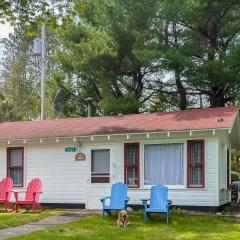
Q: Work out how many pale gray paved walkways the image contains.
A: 1